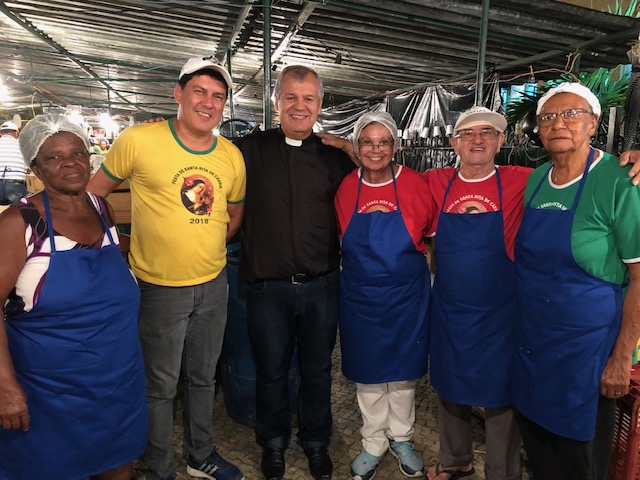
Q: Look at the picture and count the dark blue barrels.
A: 1